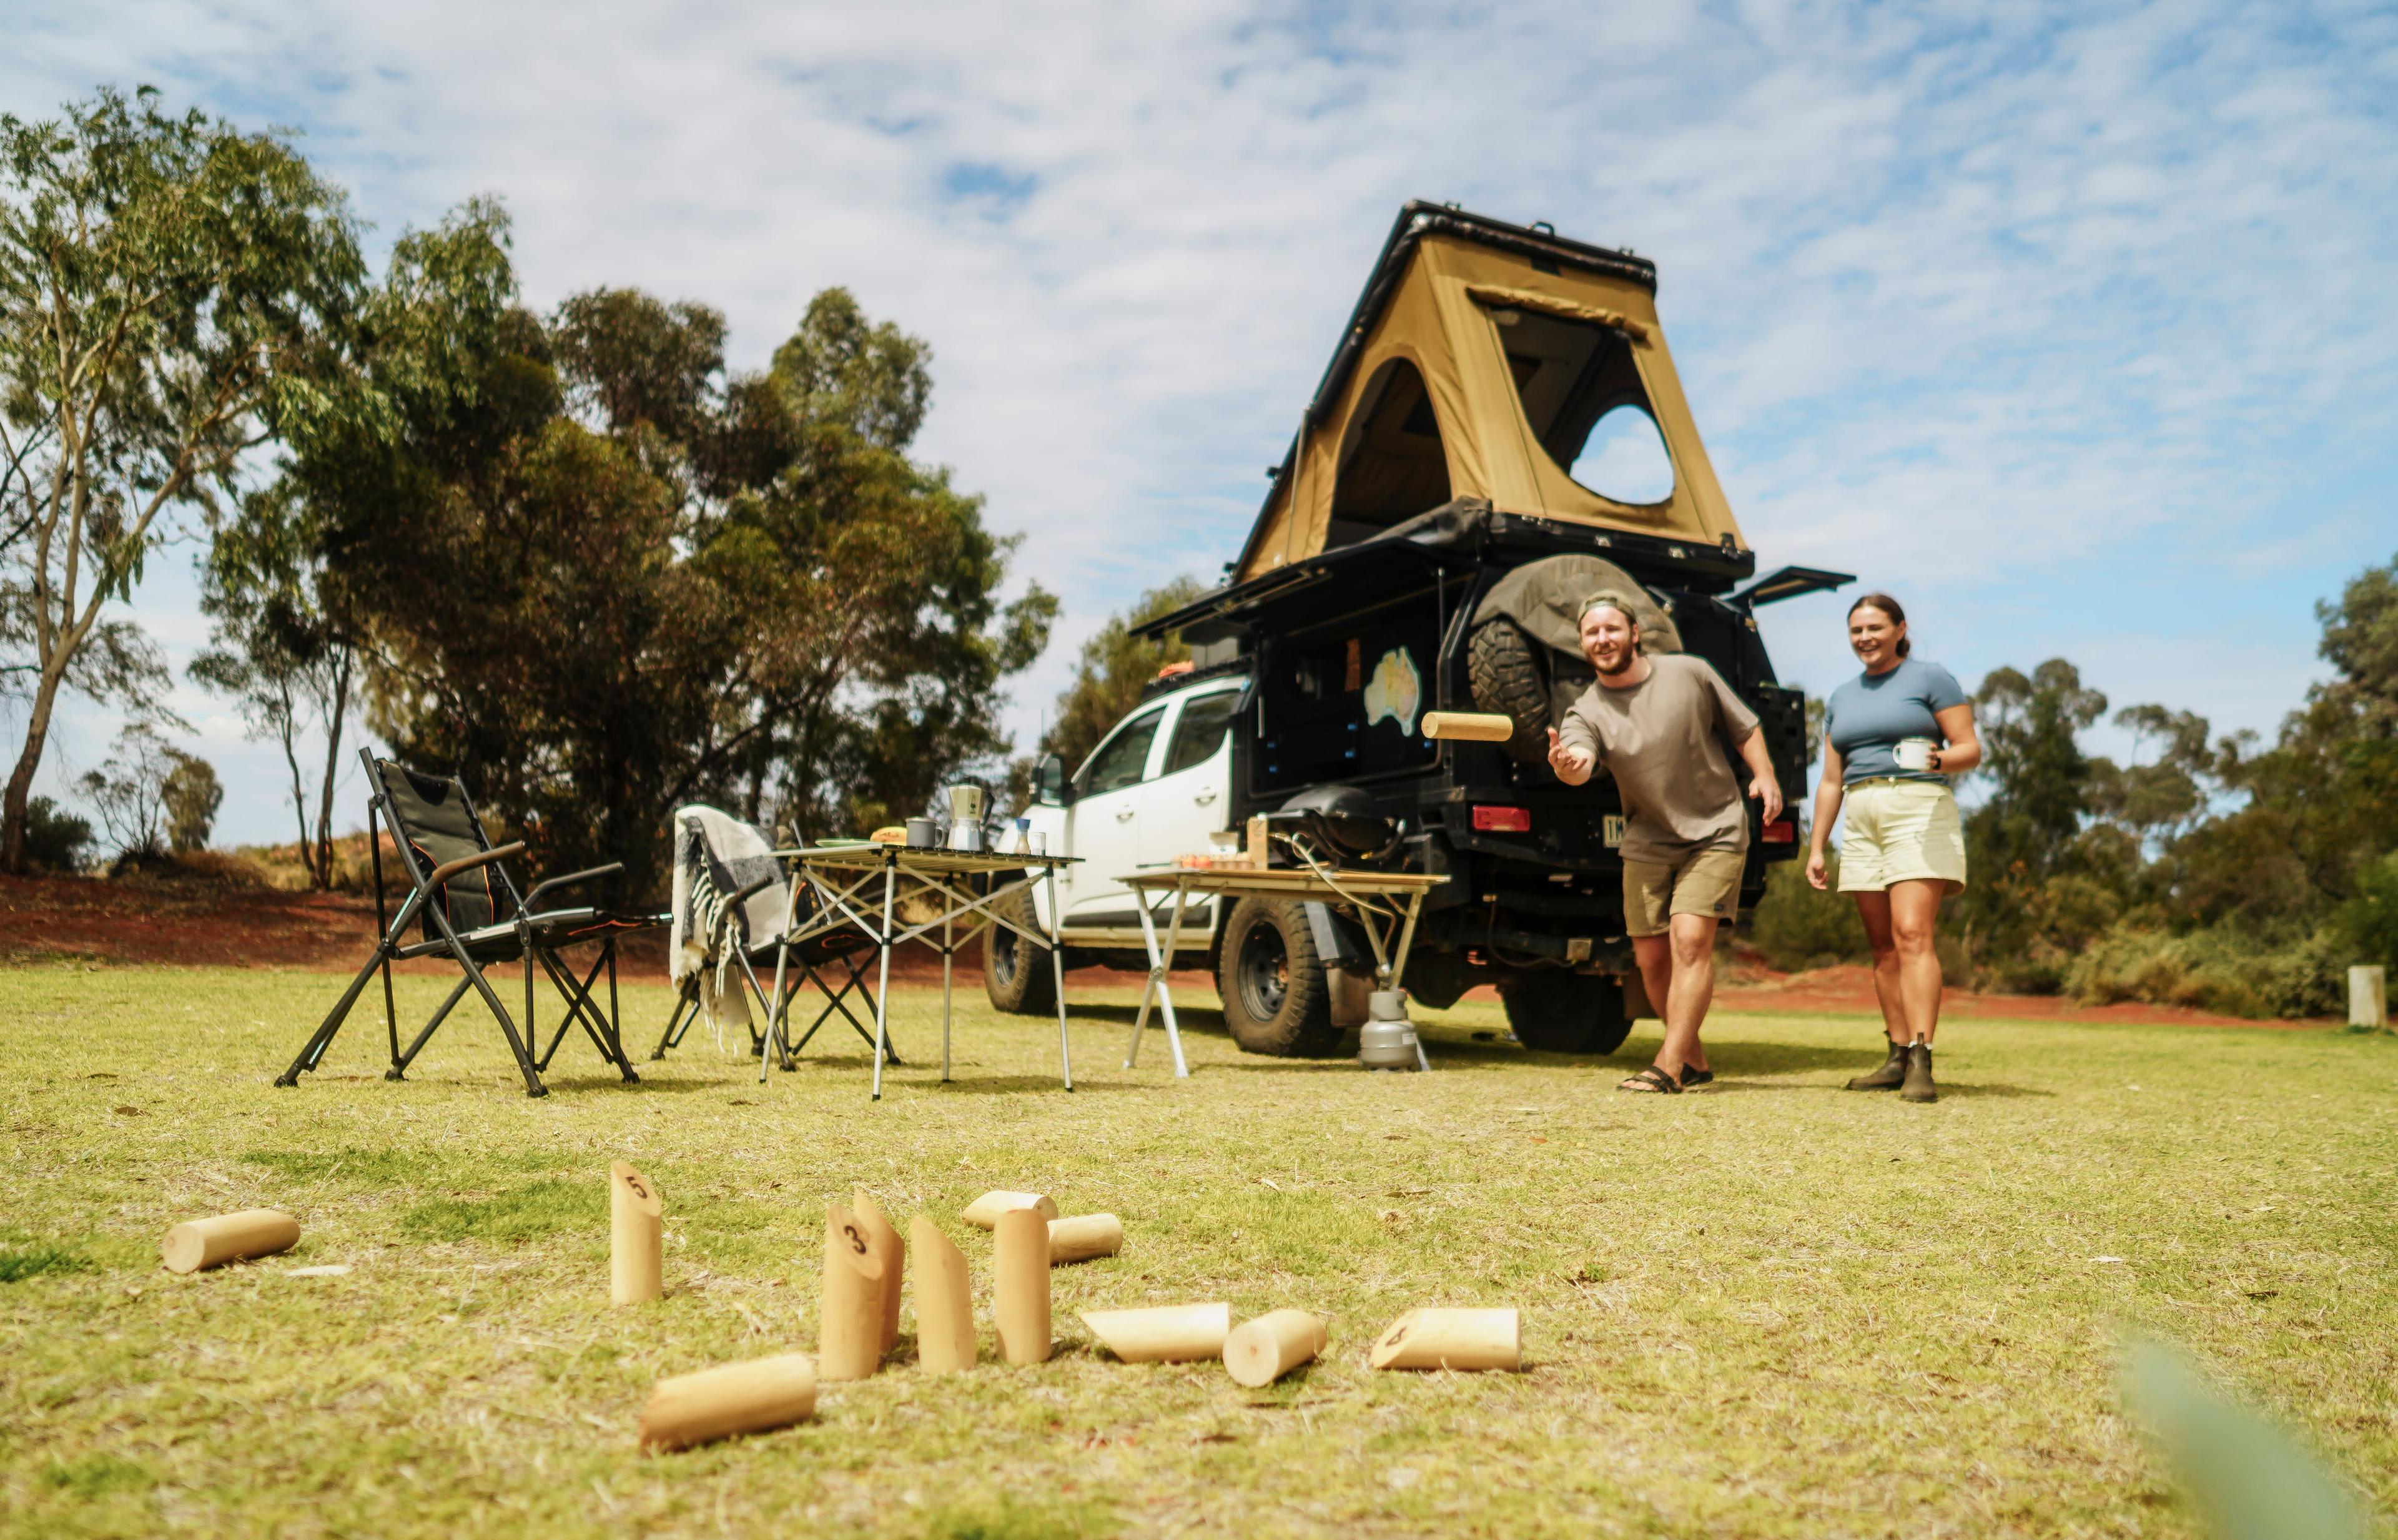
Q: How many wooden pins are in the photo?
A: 13